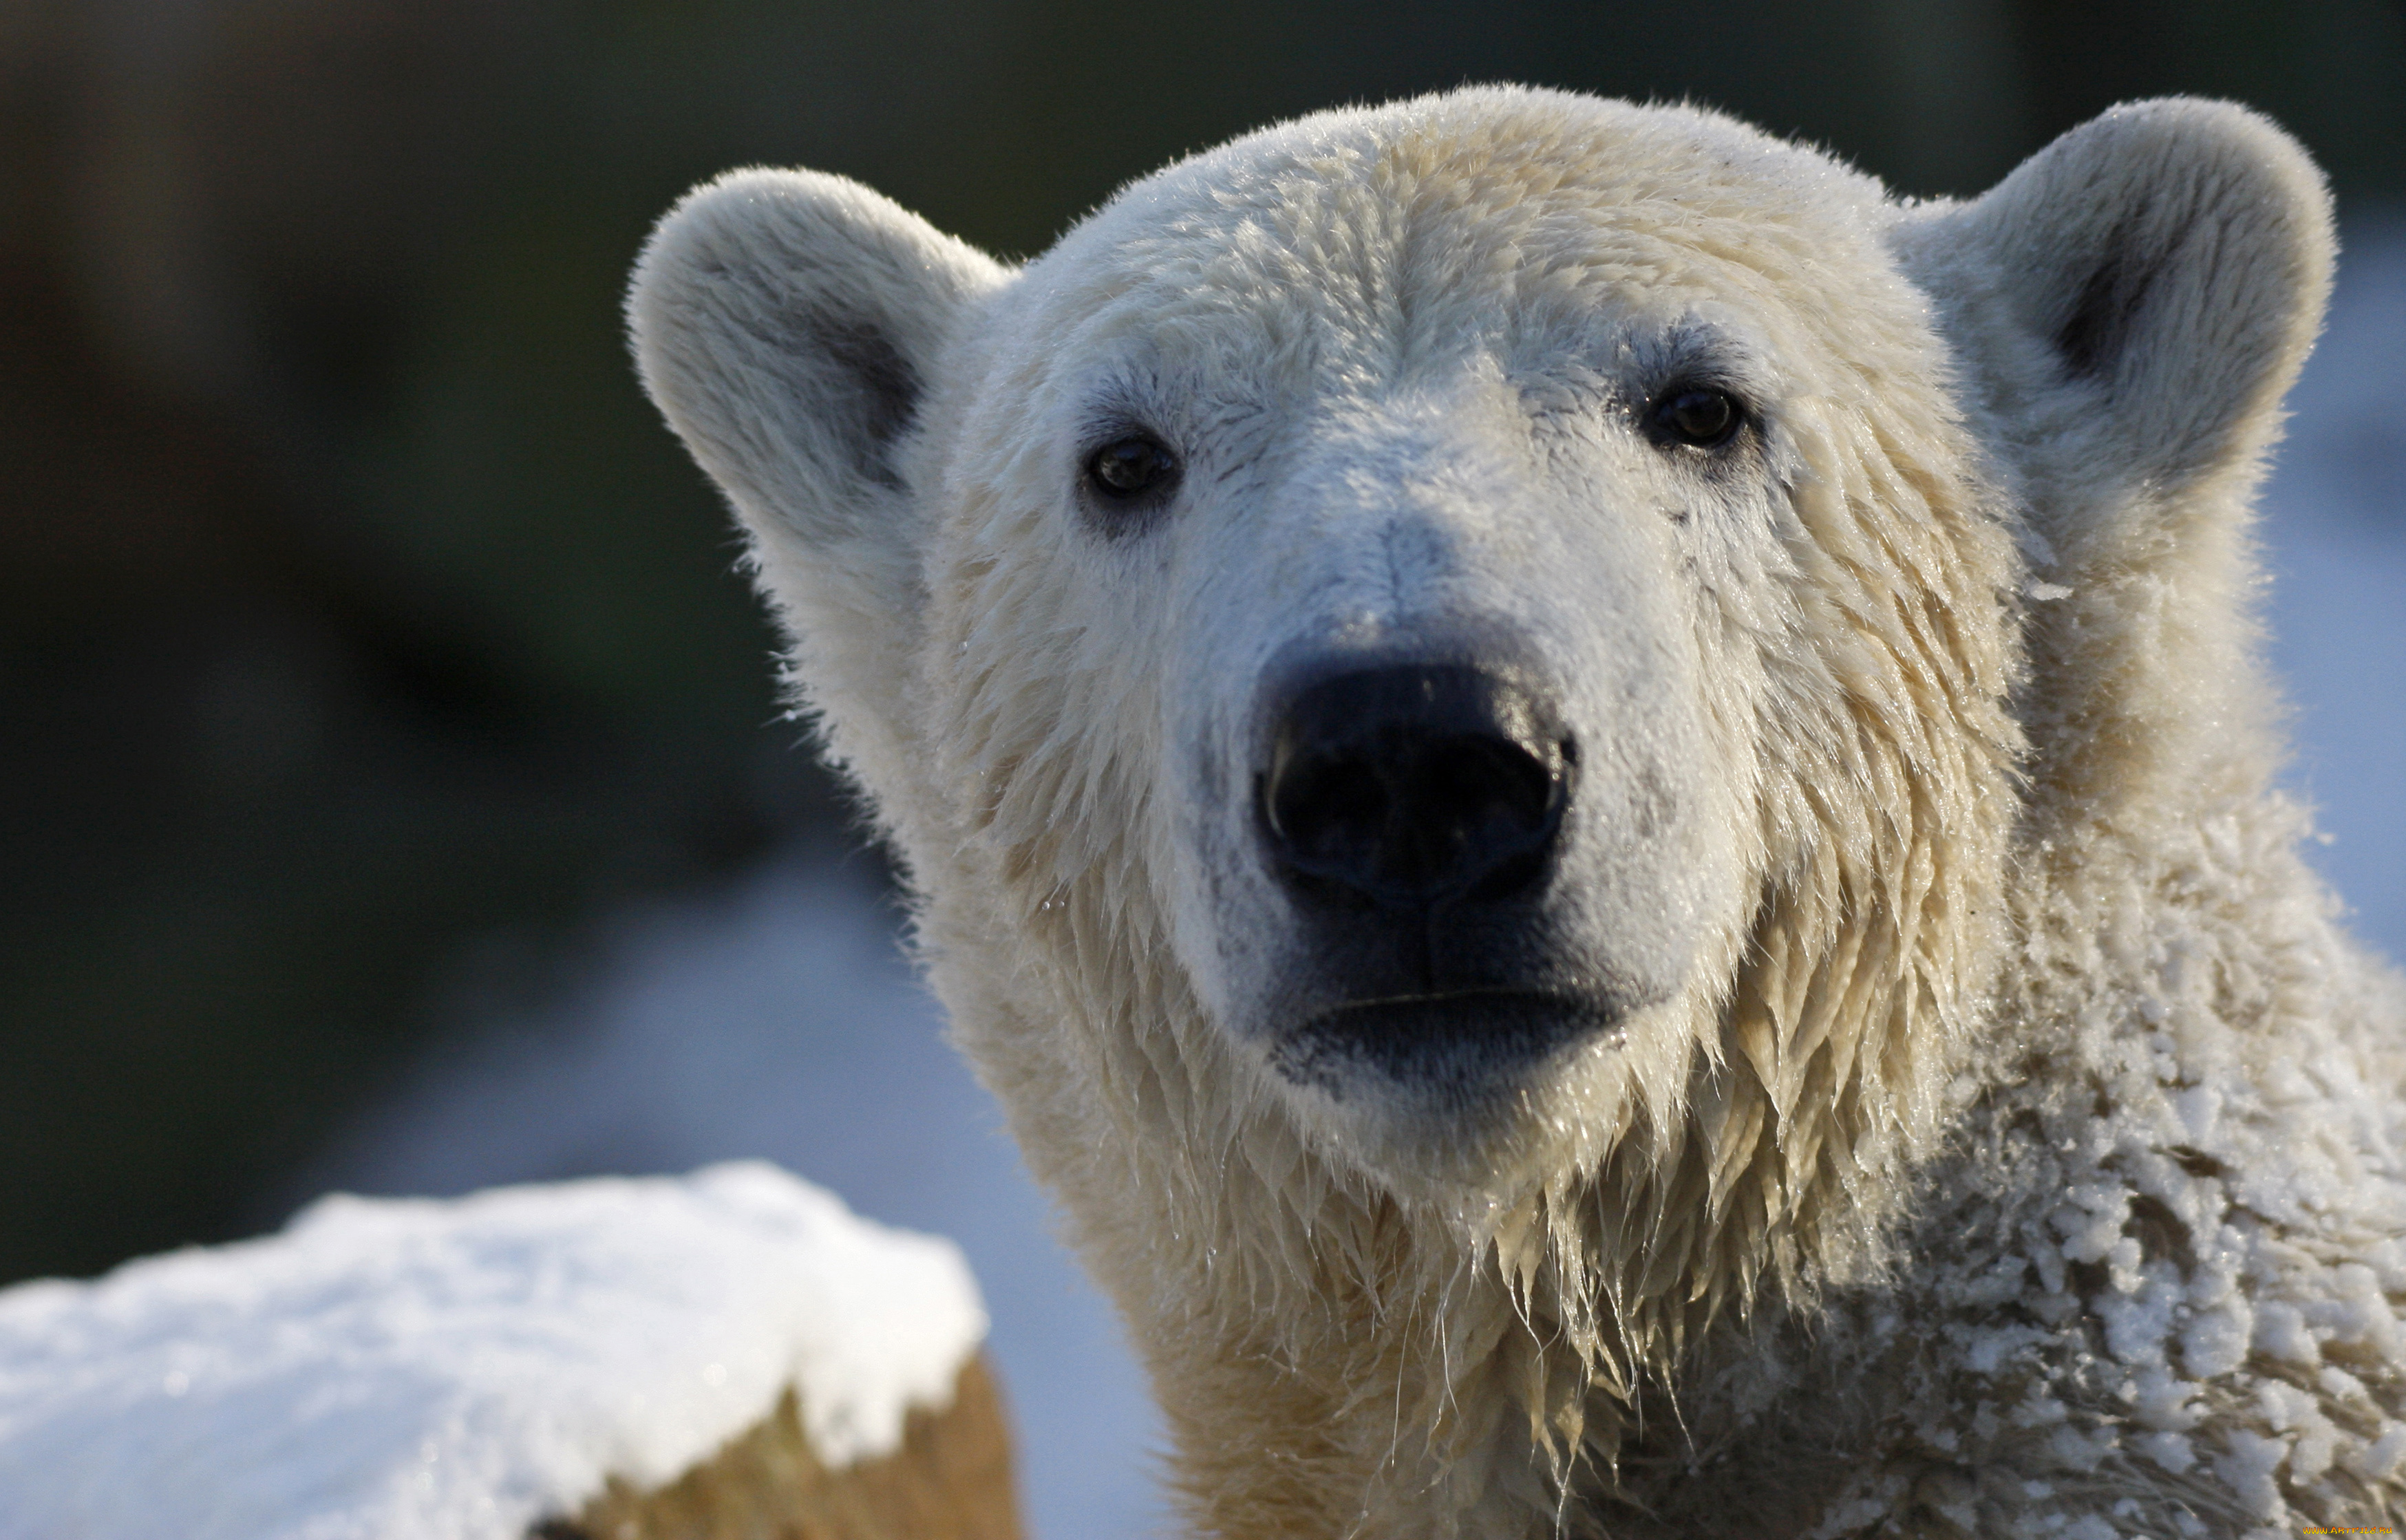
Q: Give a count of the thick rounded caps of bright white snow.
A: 1